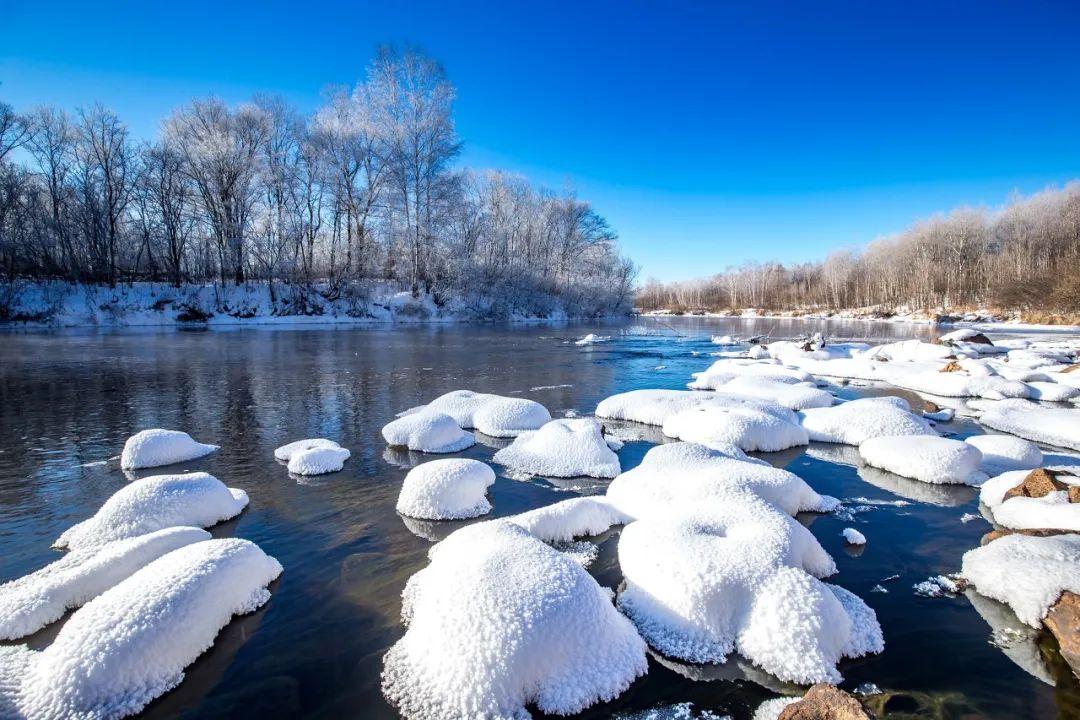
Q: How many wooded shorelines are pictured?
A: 2